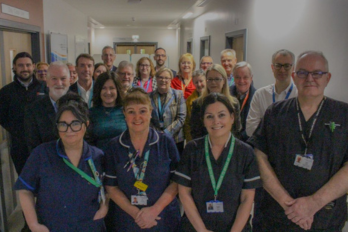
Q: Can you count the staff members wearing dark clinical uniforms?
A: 4